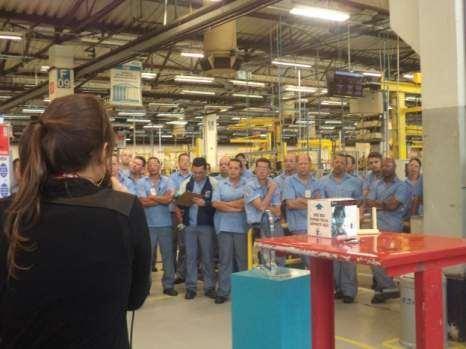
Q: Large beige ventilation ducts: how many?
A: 1